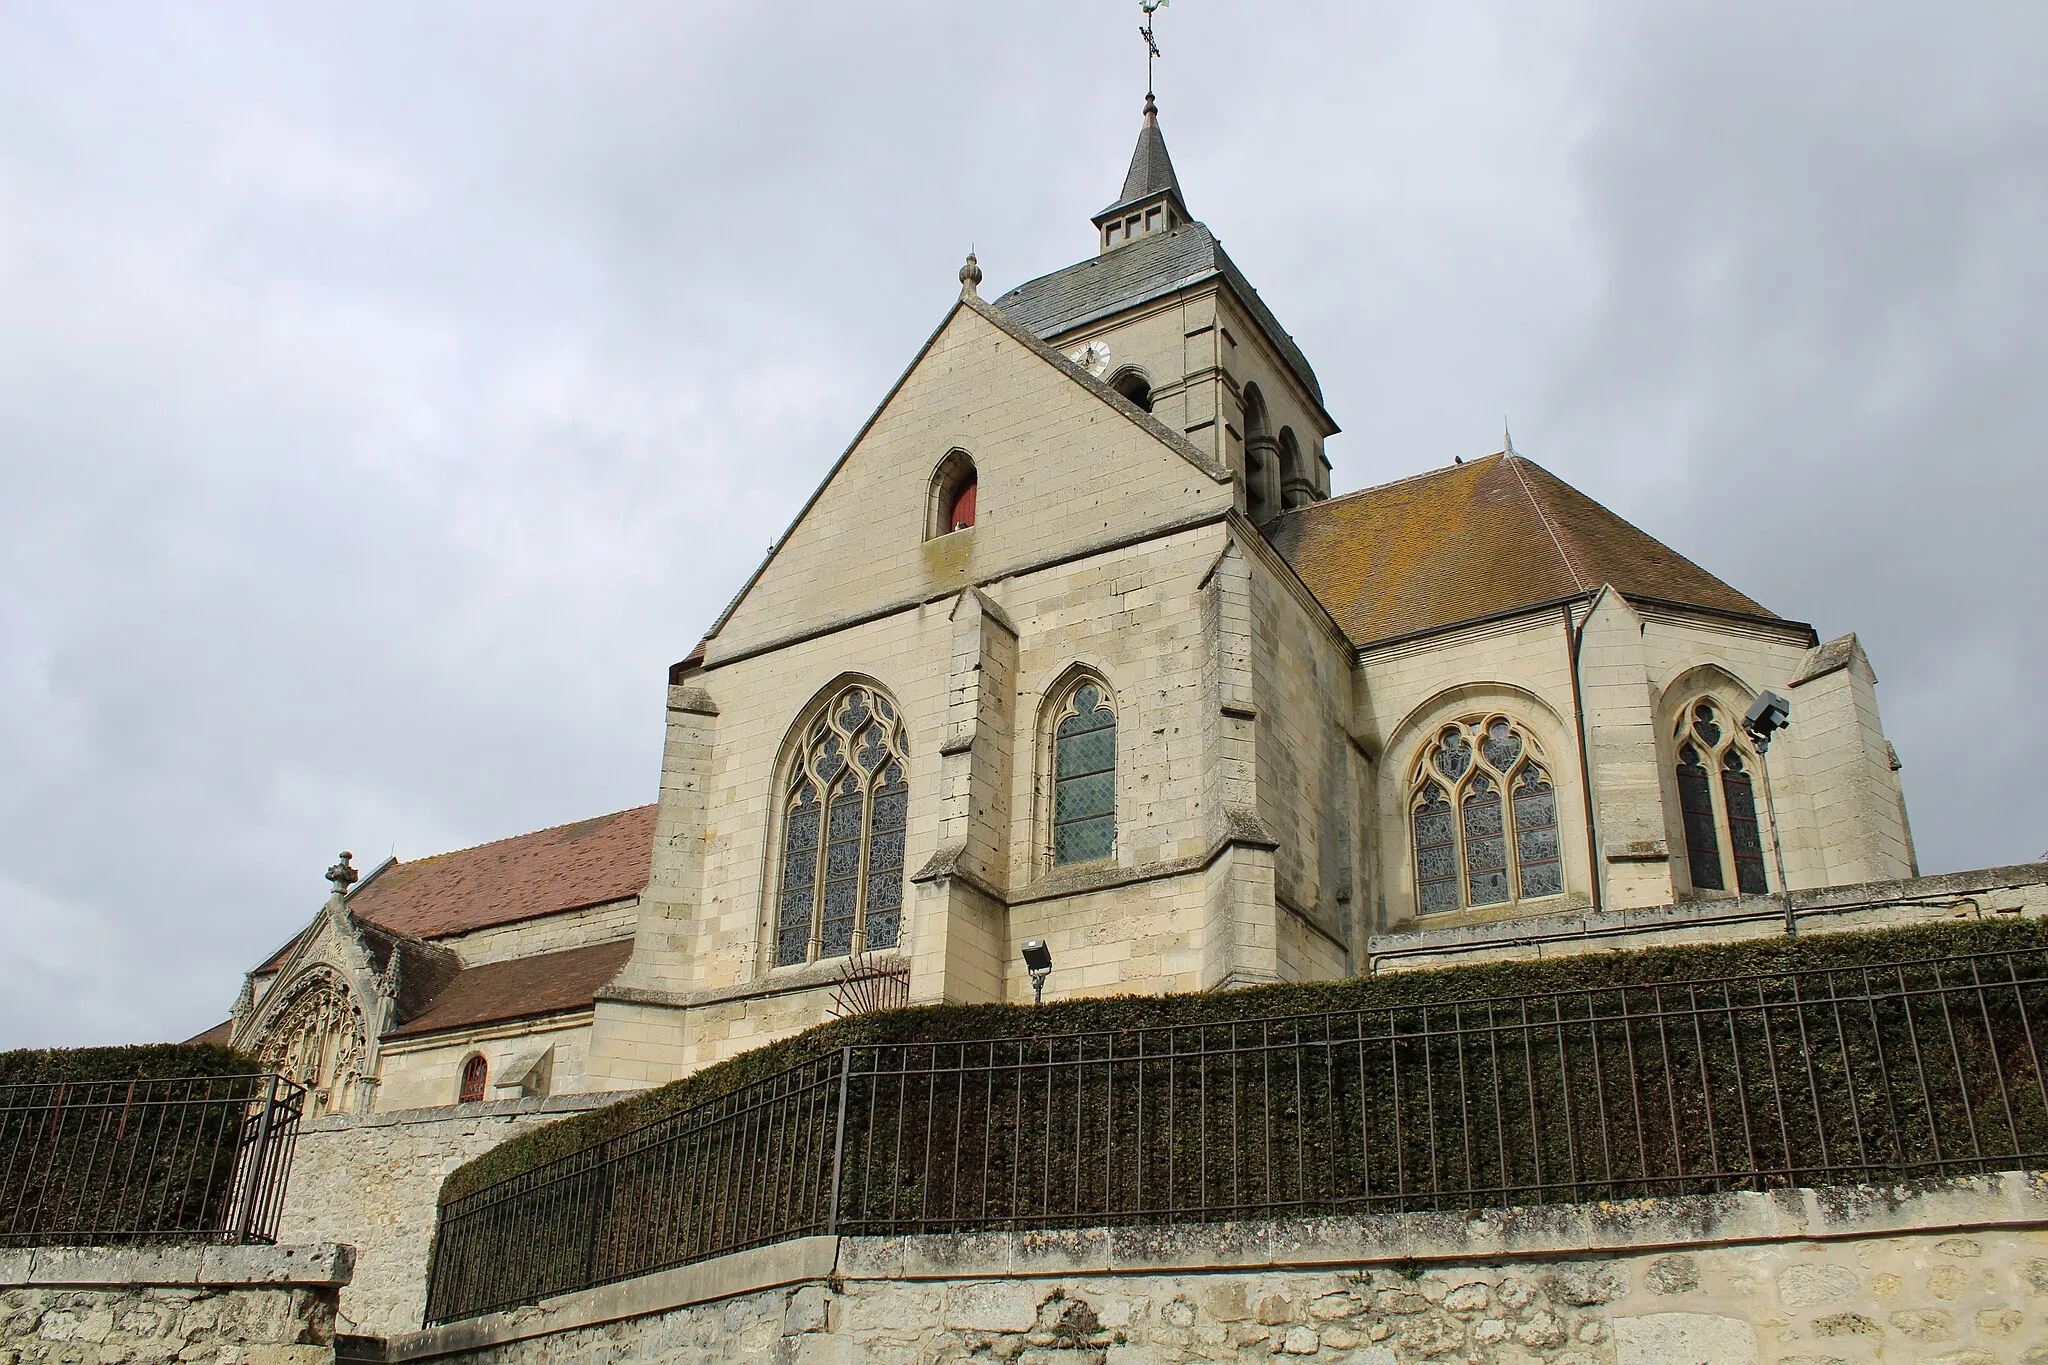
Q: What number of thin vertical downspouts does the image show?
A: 1